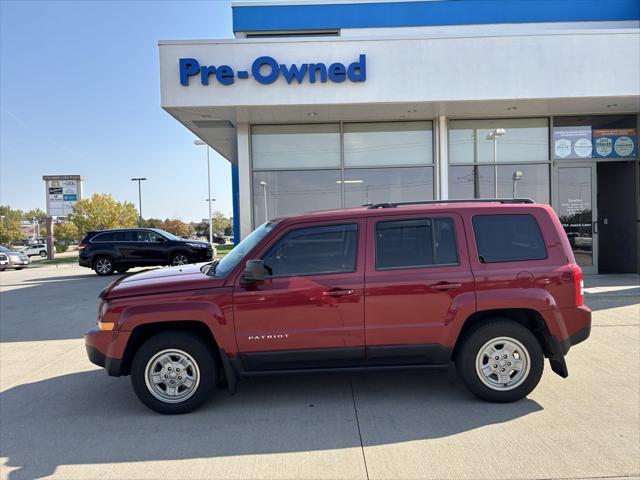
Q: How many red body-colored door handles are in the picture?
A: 2